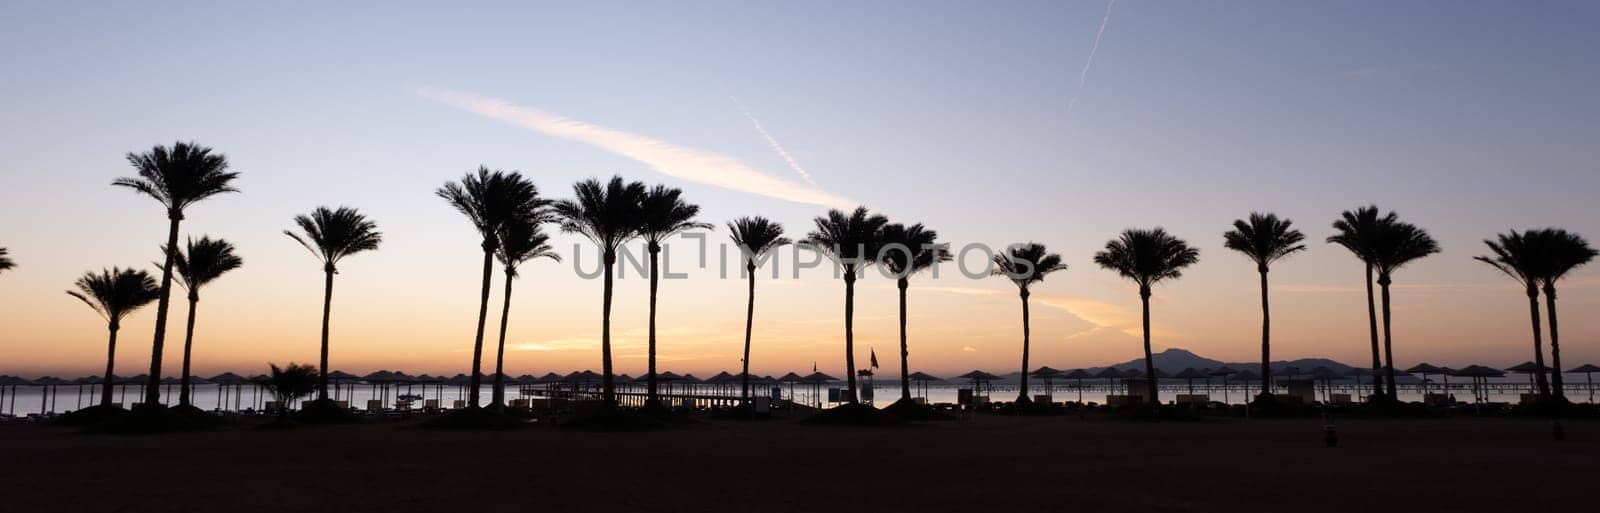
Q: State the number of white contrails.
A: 3